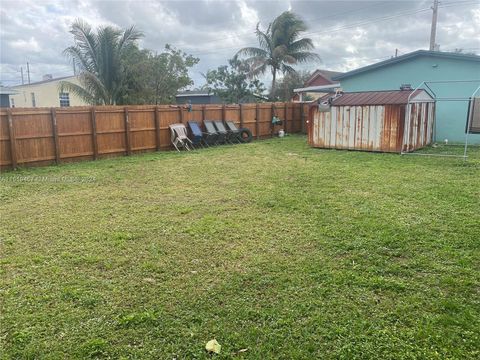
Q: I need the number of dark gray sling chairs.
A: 3